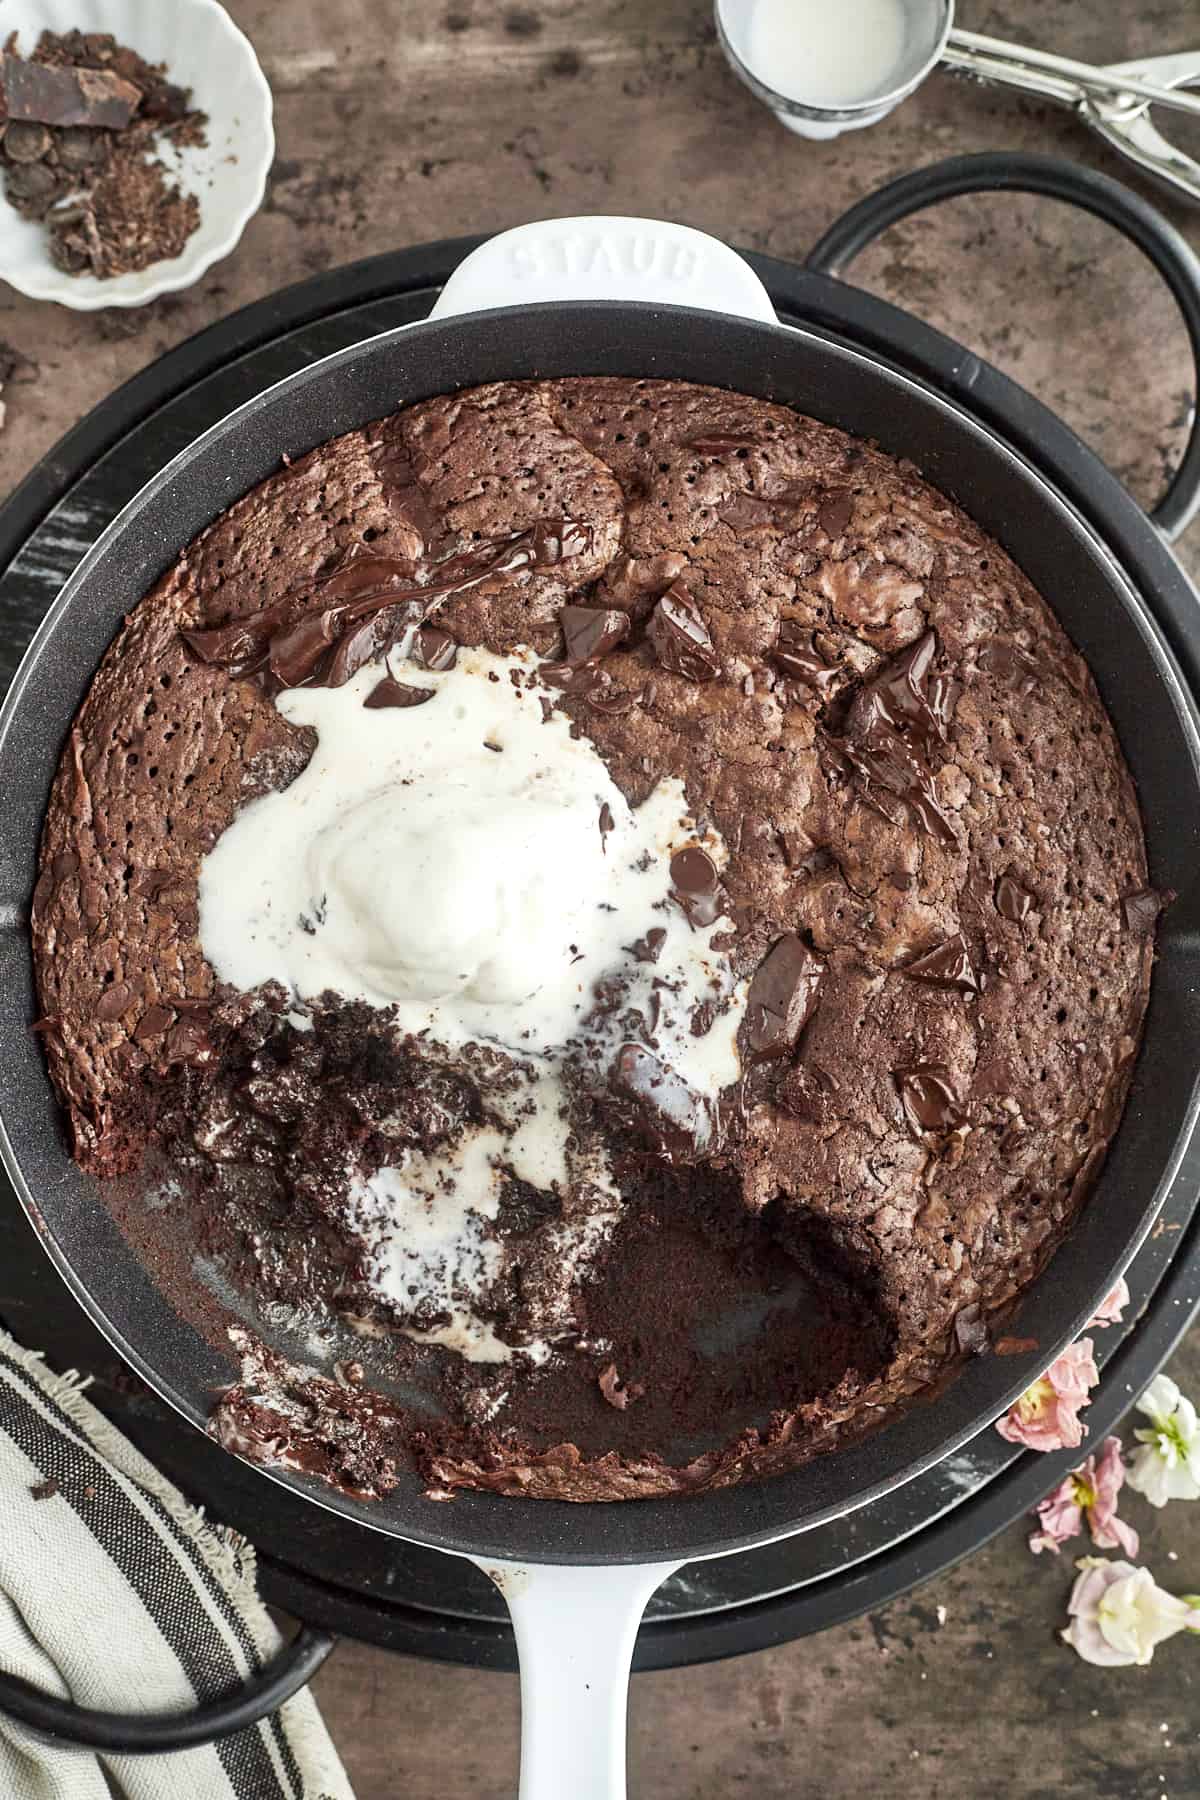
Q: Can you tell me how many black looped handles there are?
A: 2